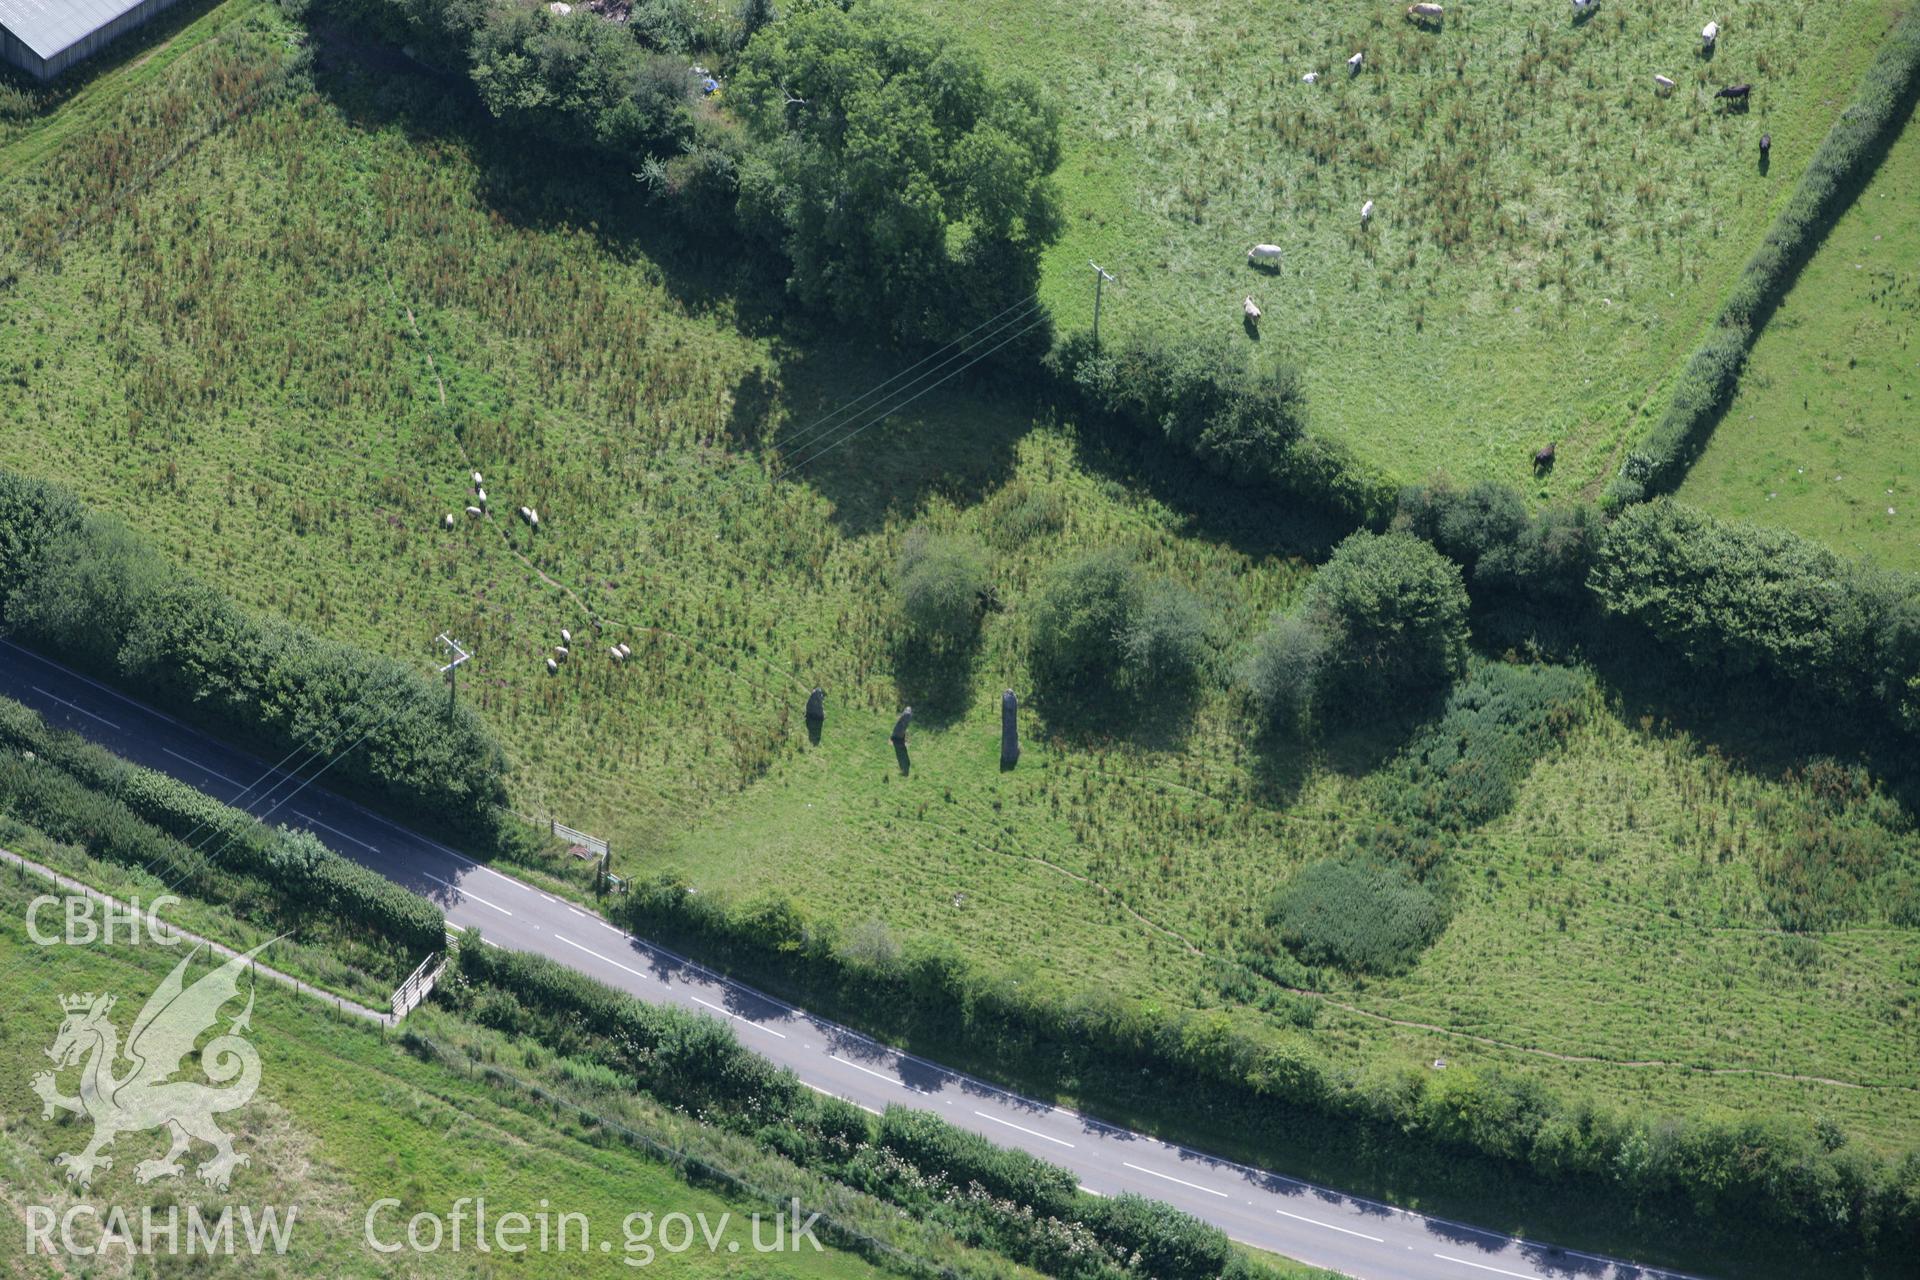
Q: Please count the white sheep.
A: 11